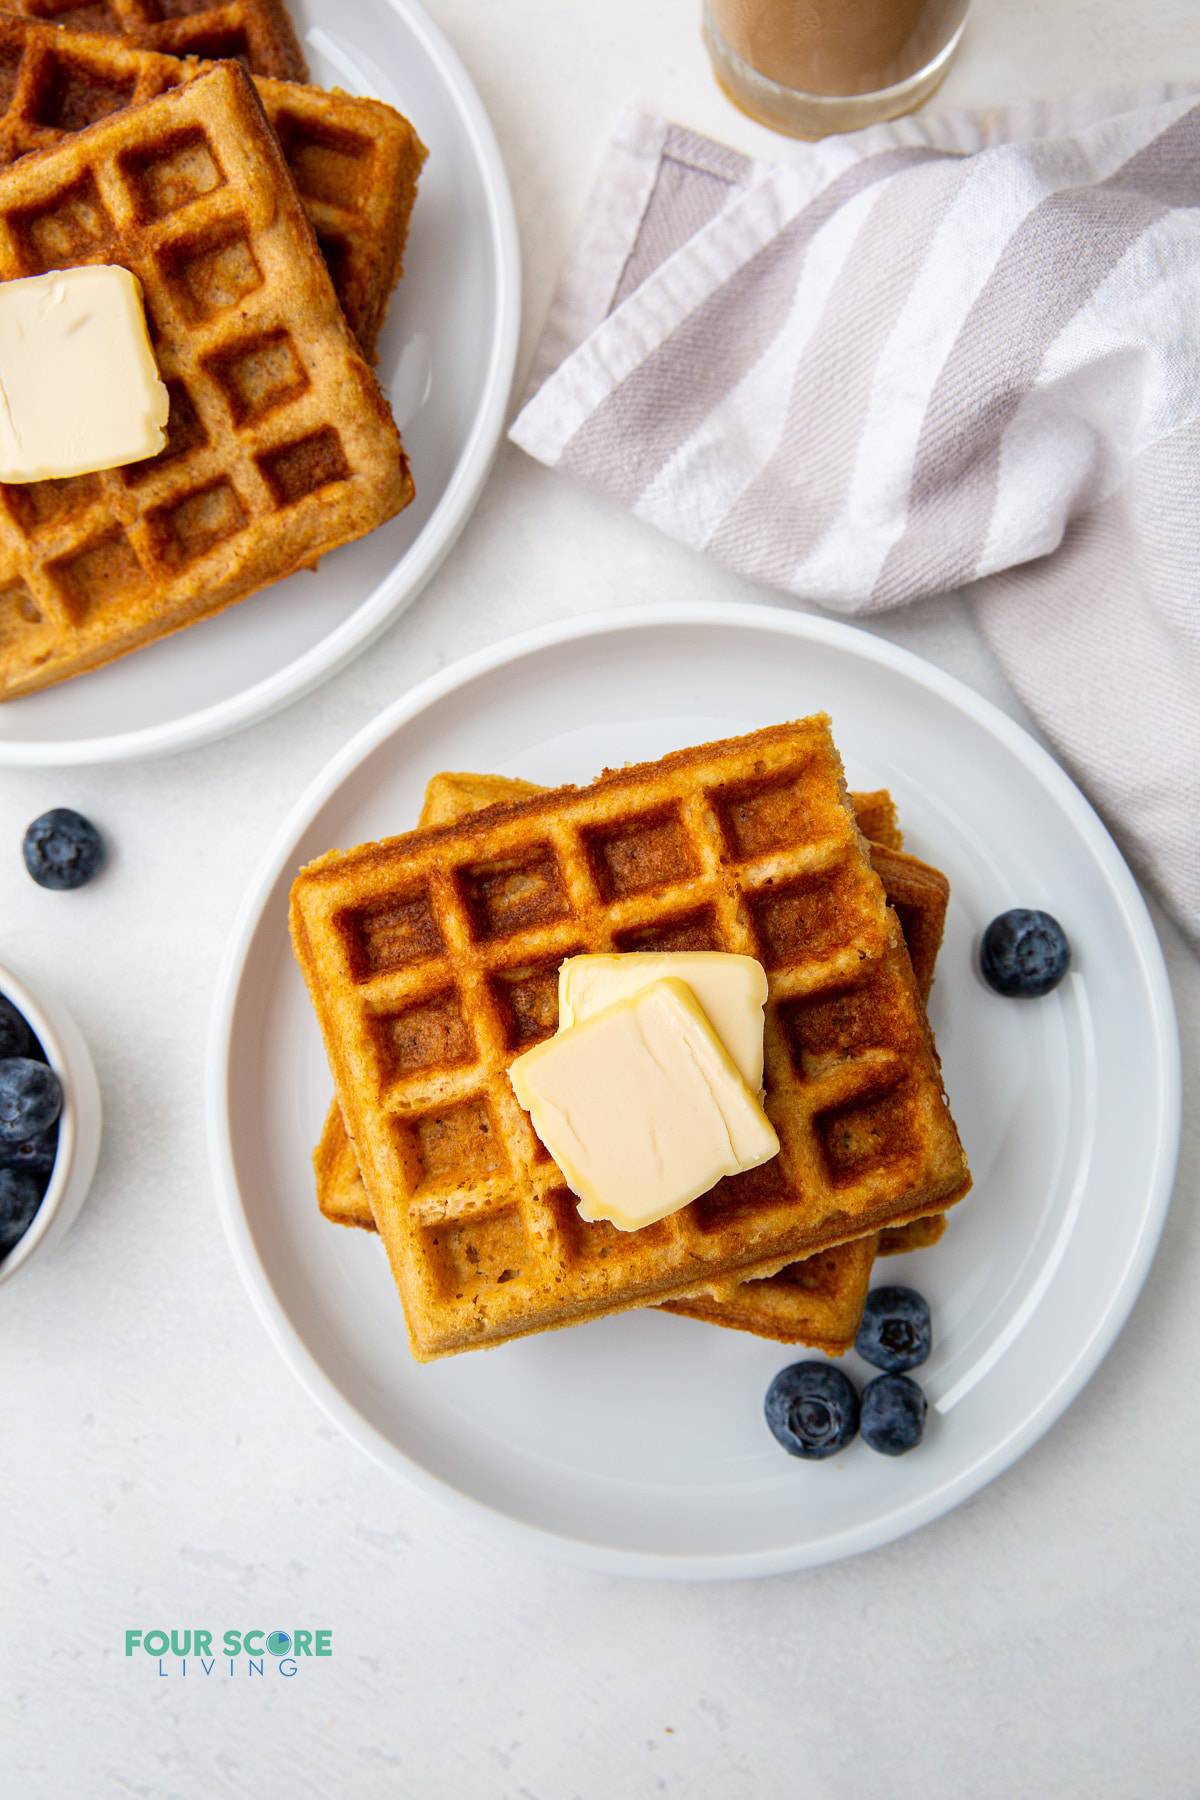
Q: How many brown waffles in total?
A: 6